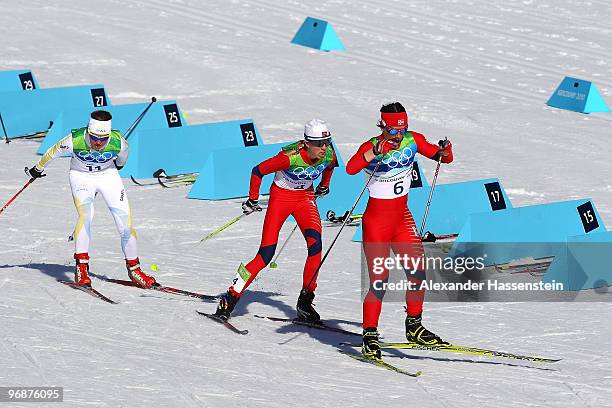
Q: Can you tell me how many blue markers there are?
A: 11